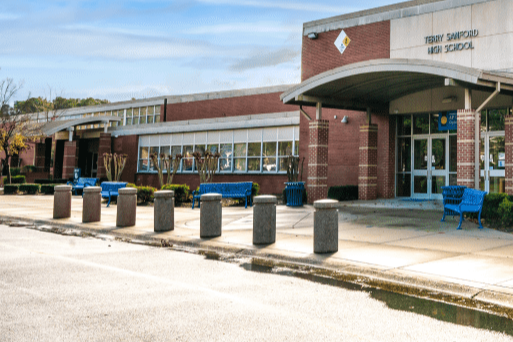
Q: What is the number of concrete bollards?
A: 7